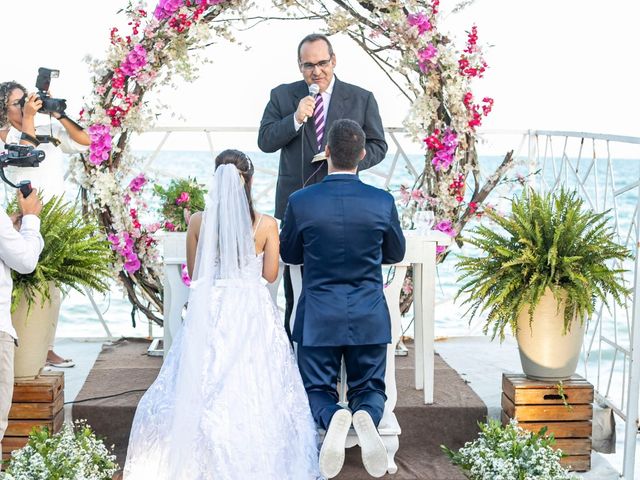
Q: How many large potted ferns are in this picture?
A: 2